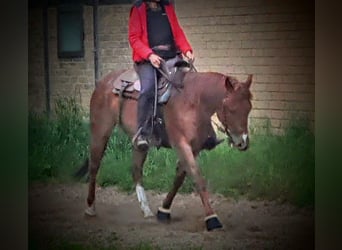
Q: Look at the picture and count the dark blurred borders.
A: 2